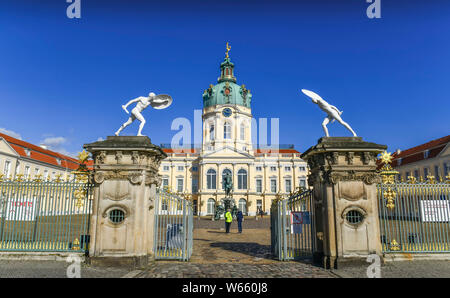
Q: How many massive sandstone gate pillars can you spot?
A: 2